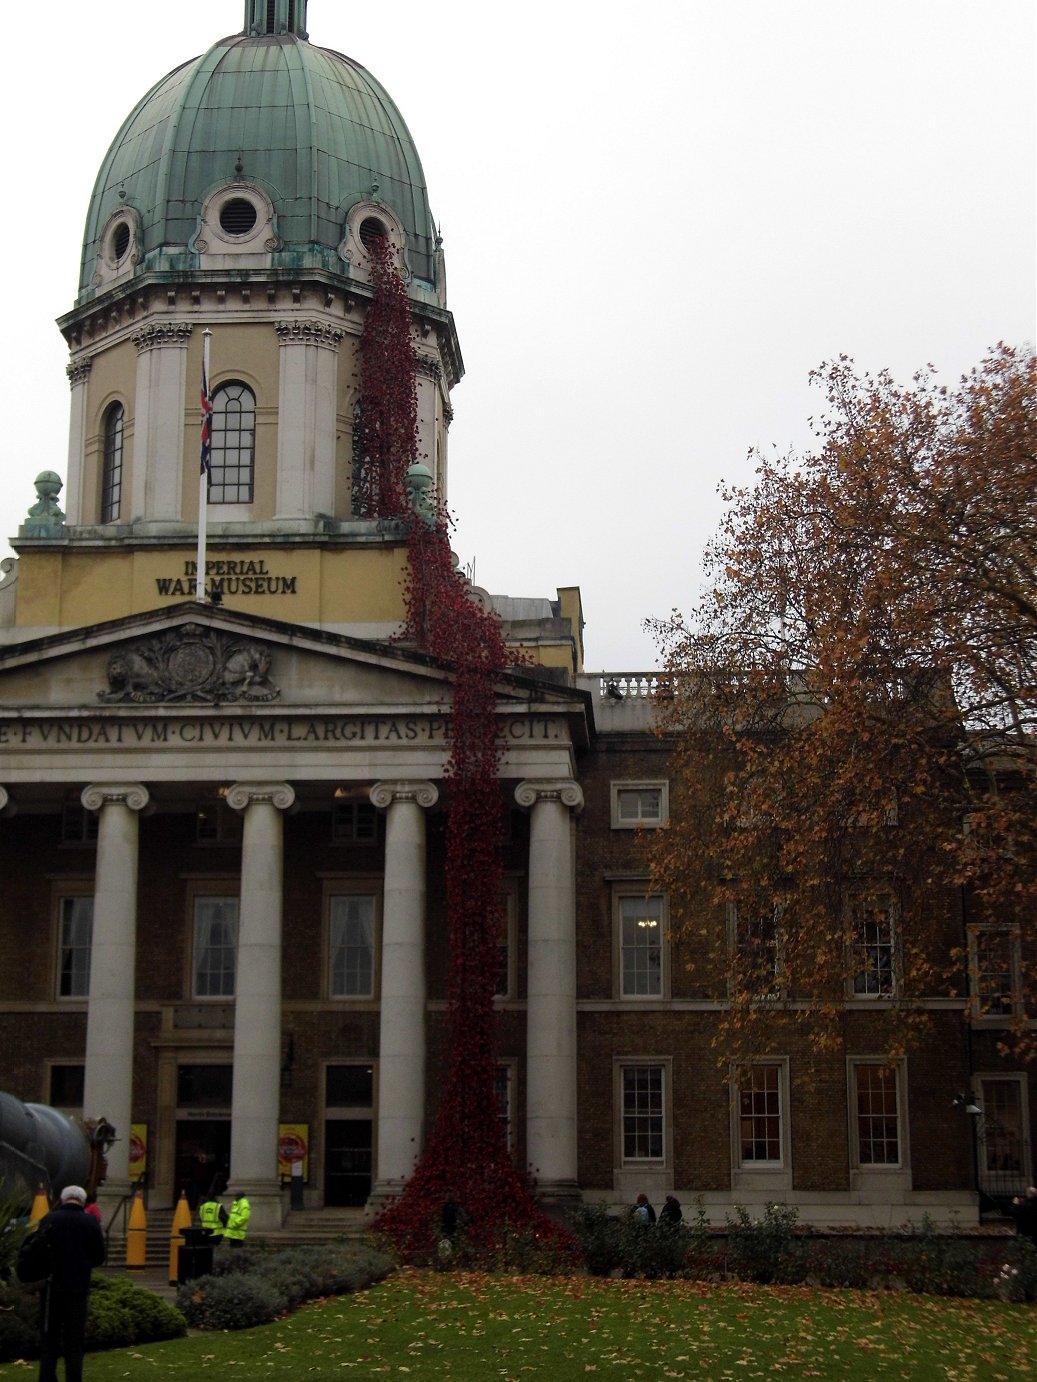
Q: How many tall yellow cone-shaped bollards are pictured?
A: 3